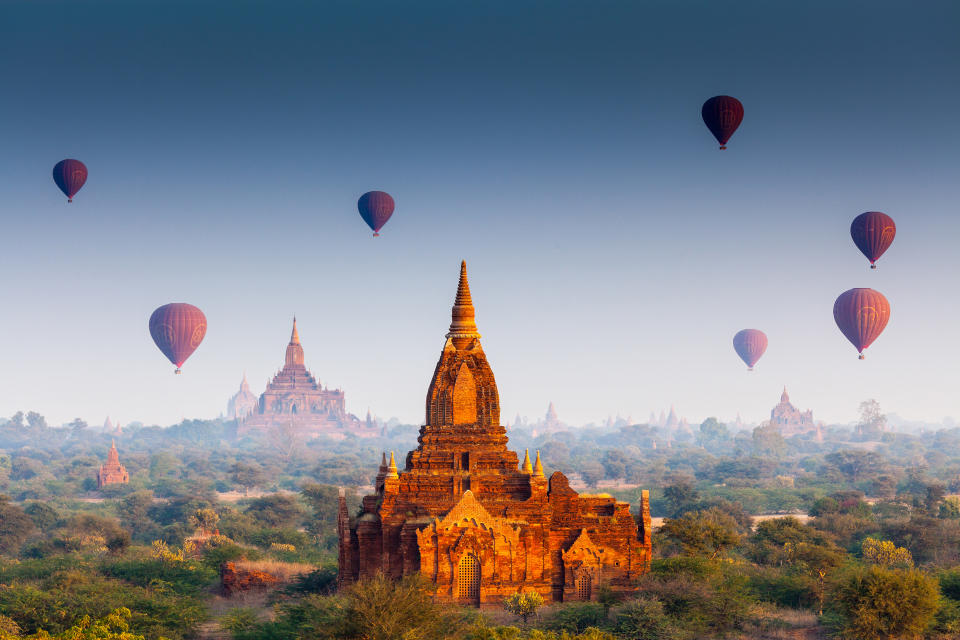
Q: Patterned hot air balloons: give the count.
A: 7